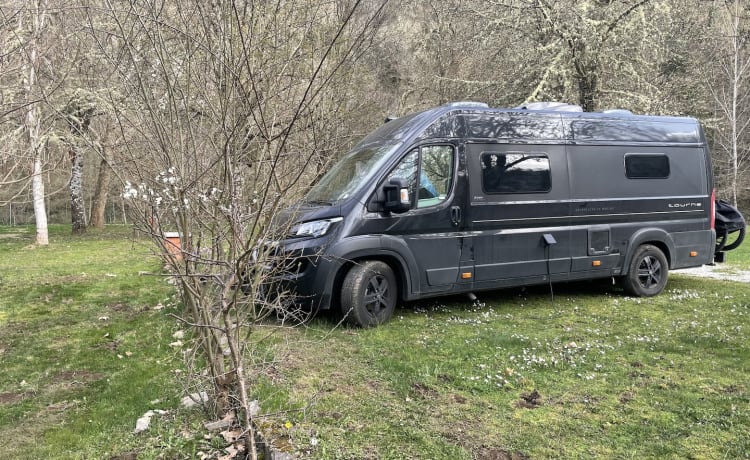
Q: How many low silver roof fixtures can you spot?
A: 3